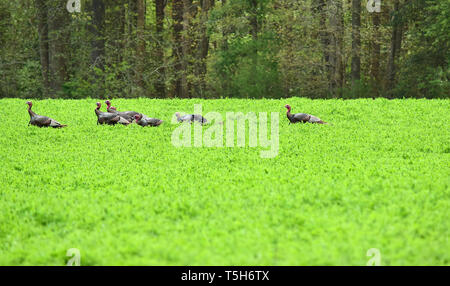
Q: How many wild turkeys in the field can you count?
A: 6